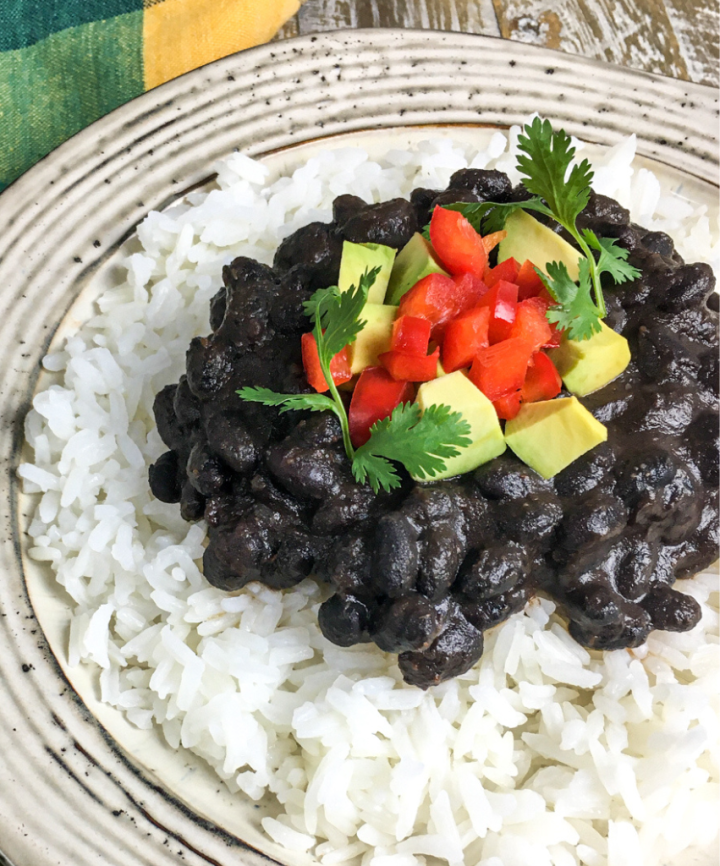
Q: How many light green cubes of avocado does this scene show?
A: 7